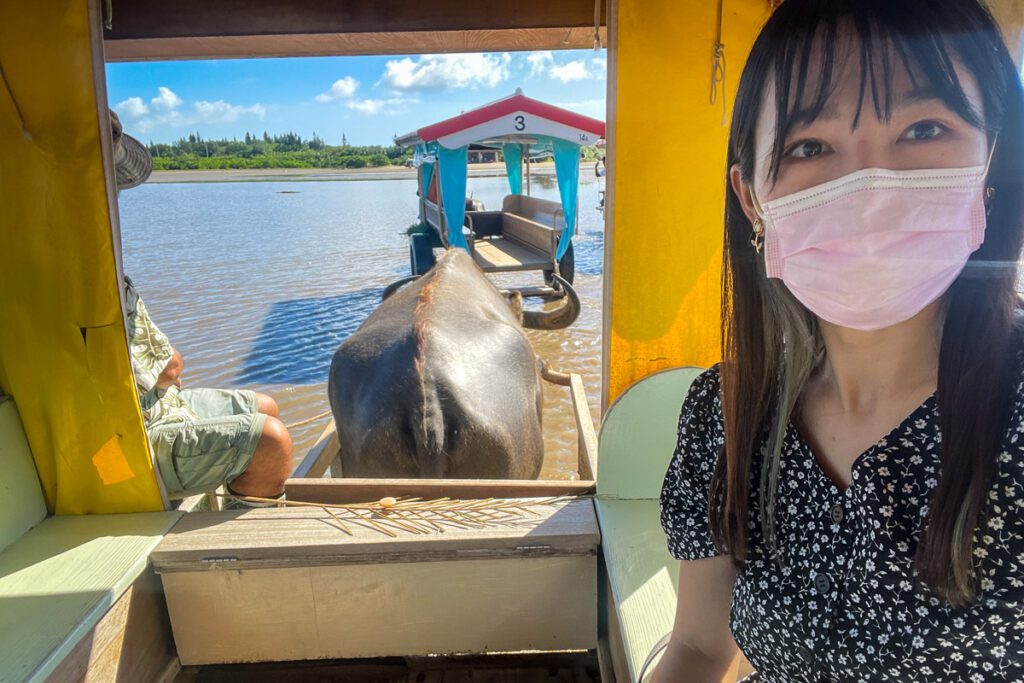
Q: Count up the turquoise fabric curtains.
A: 4